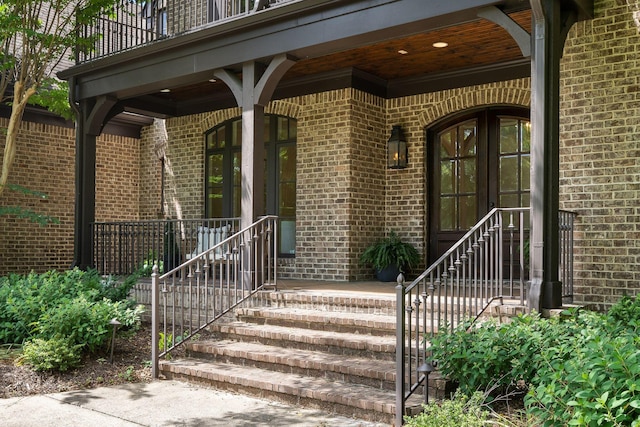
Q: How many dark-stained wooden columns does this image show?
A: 3